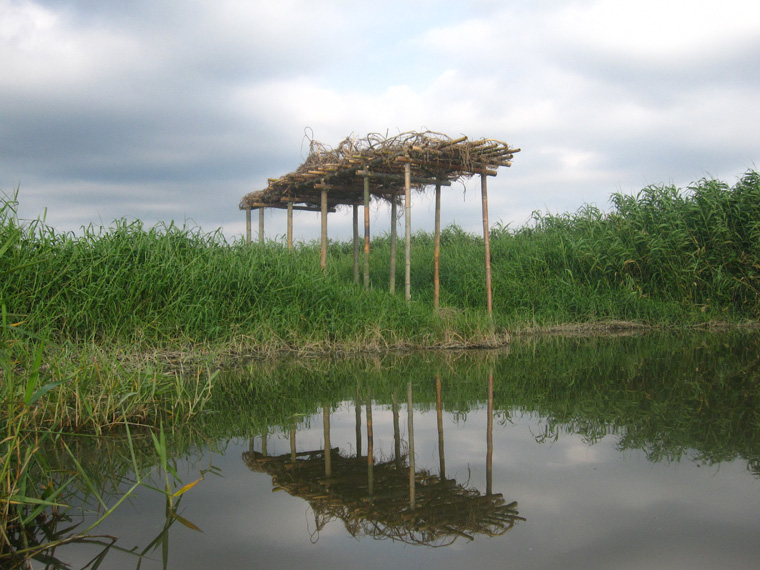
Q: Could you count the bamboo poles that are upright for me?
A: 10